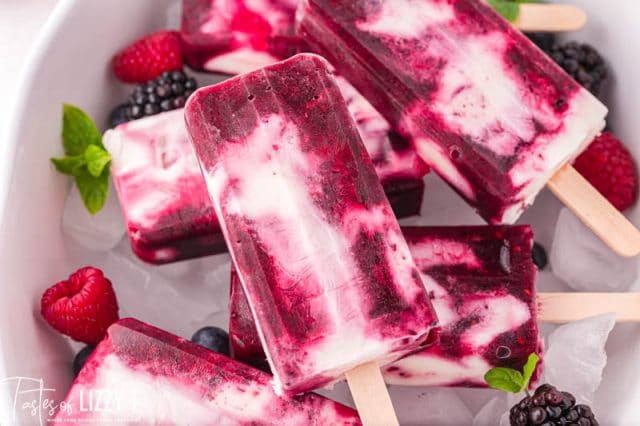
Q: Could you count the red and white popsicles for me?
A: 6